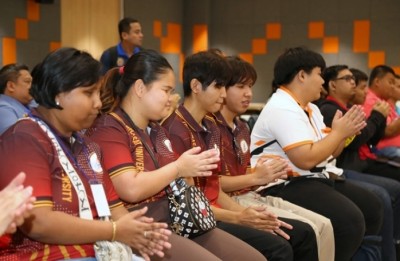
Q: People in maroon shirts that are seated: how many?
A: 4